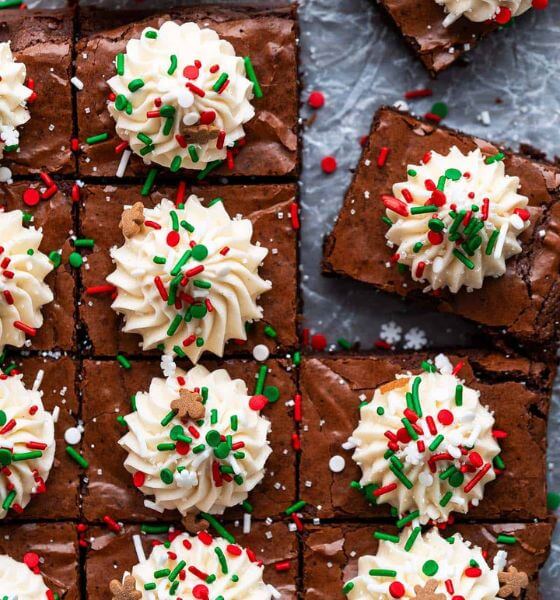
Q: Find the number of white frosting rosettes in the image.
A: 12